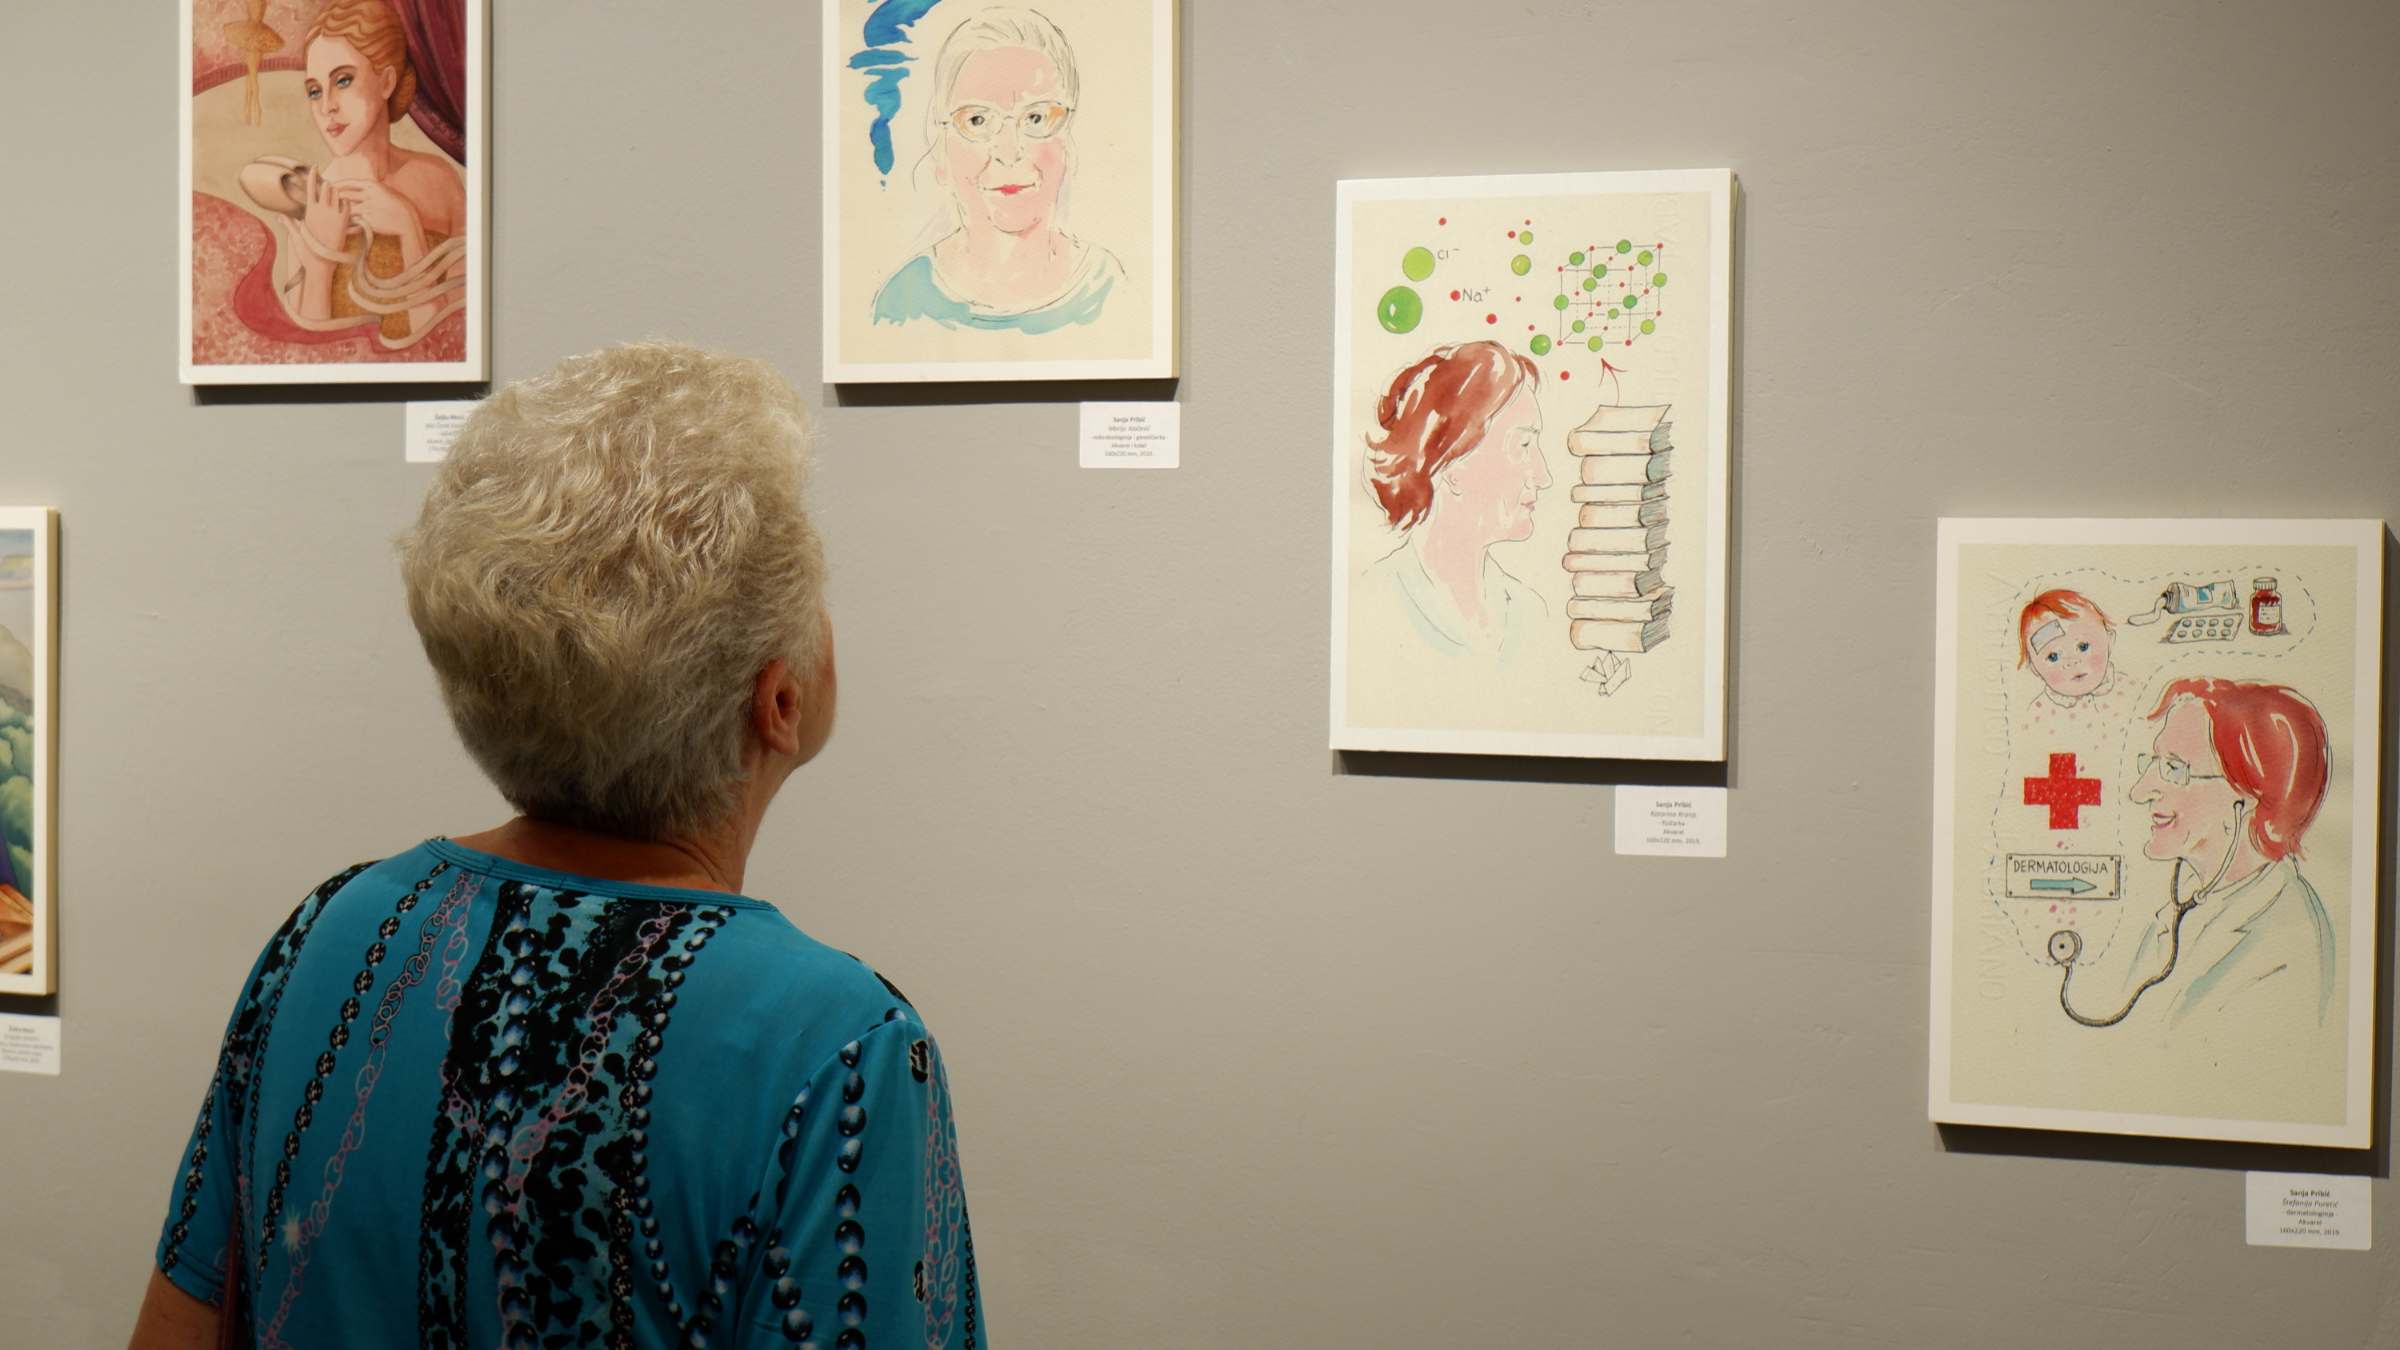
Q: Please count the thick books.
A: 9